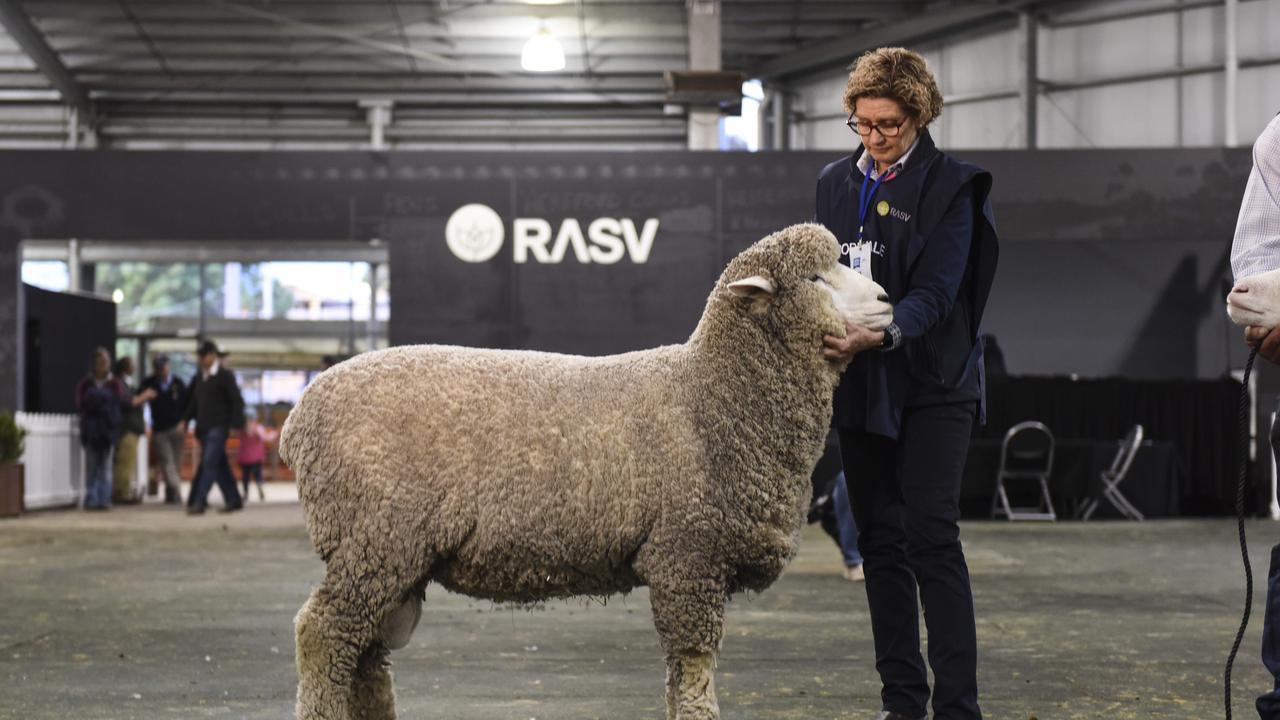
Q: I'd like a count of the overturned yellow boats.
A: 0